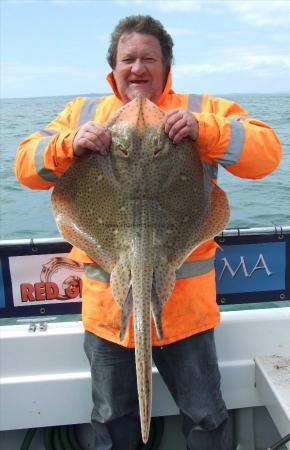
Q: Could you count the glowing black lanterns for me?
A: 0